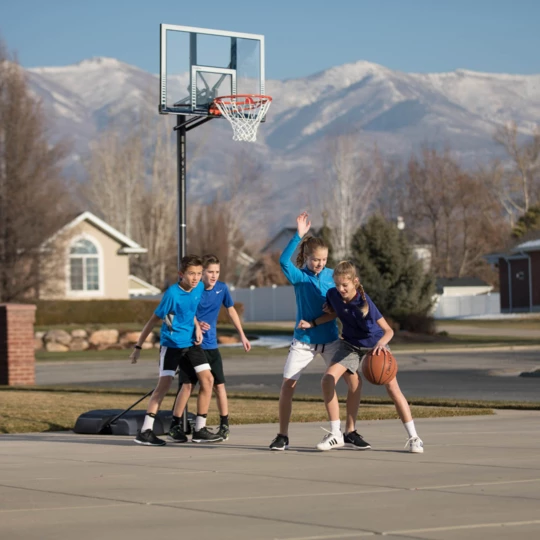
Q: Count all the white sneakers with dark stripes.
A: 2